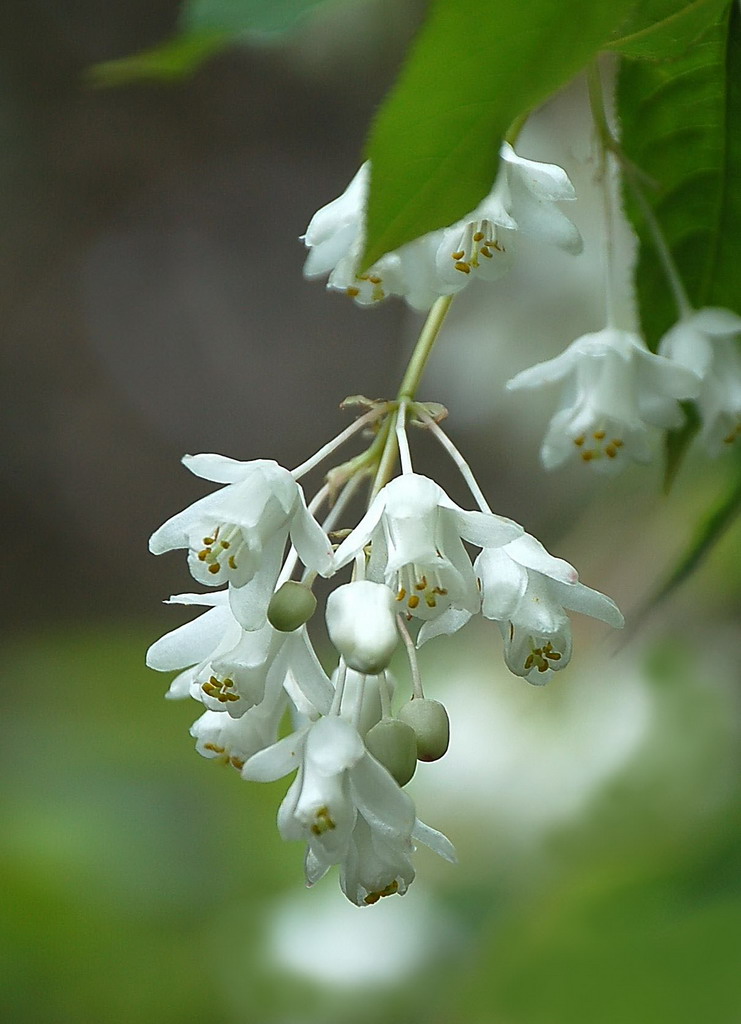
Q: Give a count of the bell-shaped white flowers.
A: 11